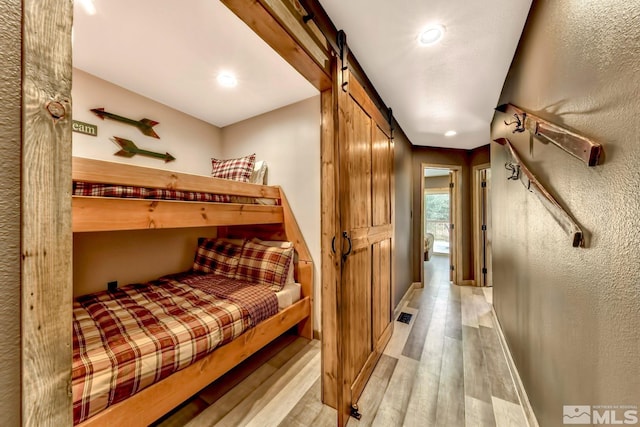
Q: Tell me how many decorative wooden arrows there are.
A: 2